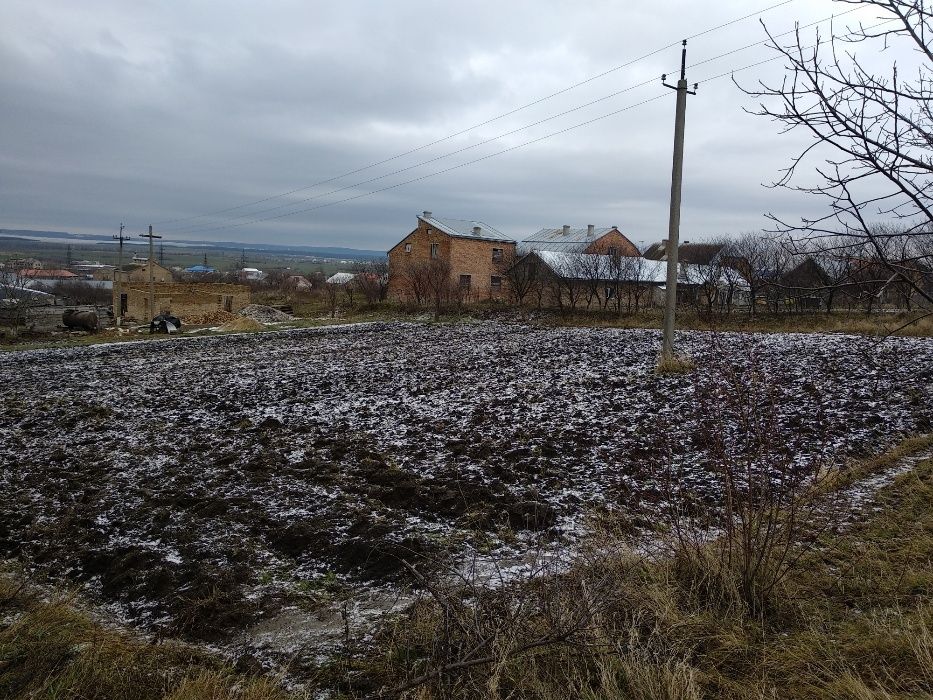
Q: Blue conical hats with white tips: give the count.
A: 0